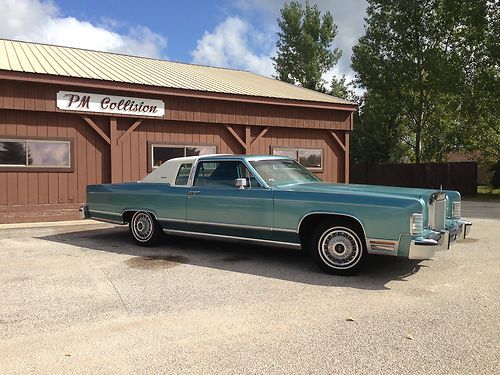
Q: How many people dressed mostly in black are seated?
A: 0